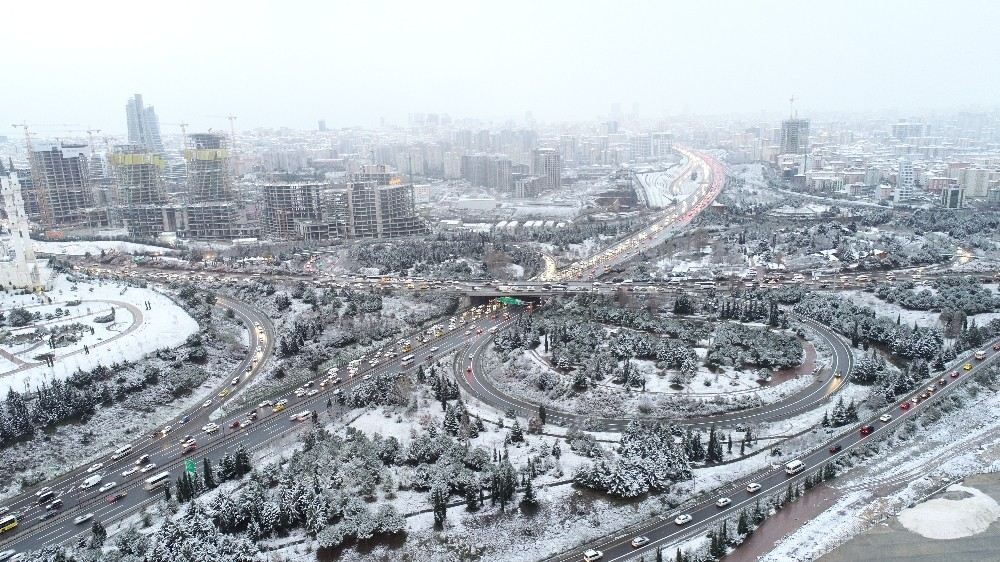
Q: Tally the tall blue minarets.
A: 0